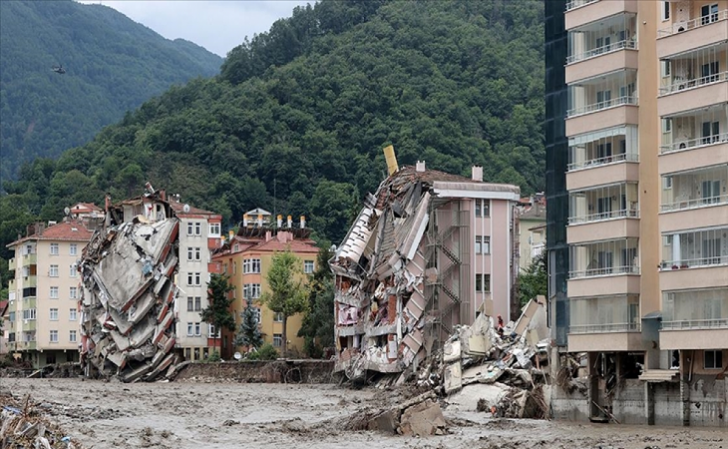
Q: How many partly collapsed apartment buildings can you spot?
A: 2